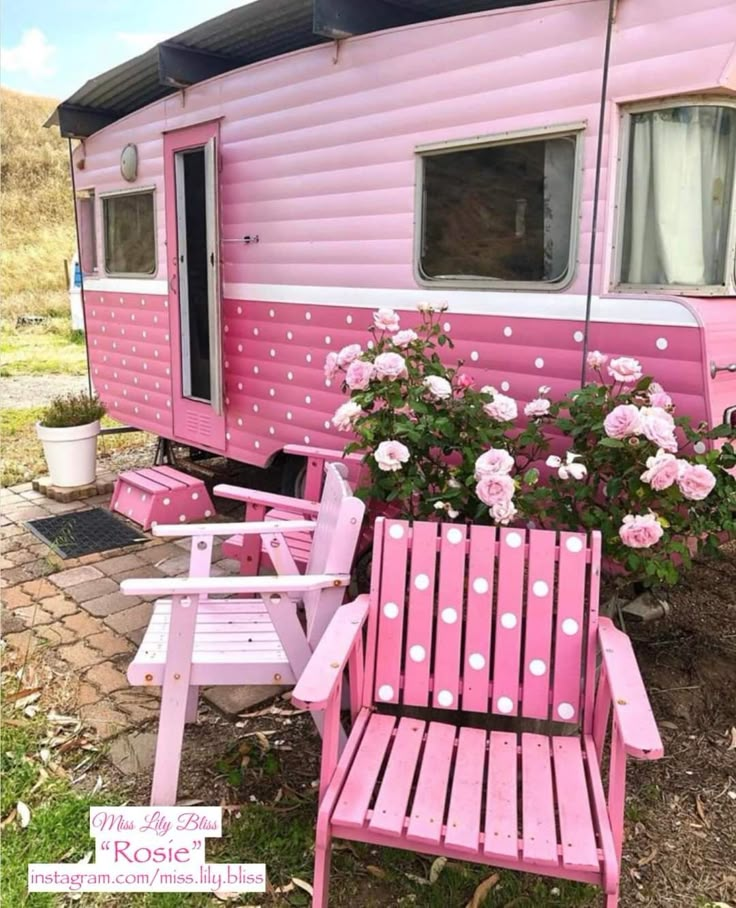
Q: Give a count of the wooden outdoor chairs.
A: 3